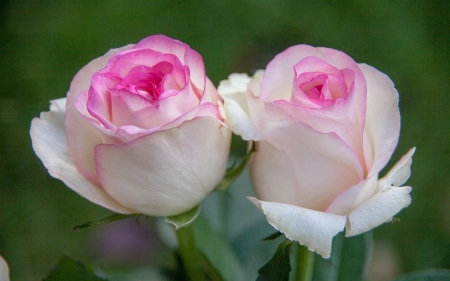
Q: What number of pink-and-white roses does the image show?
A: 2